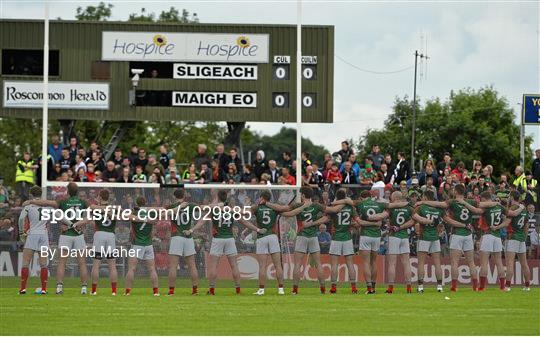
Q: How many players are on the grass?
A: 15